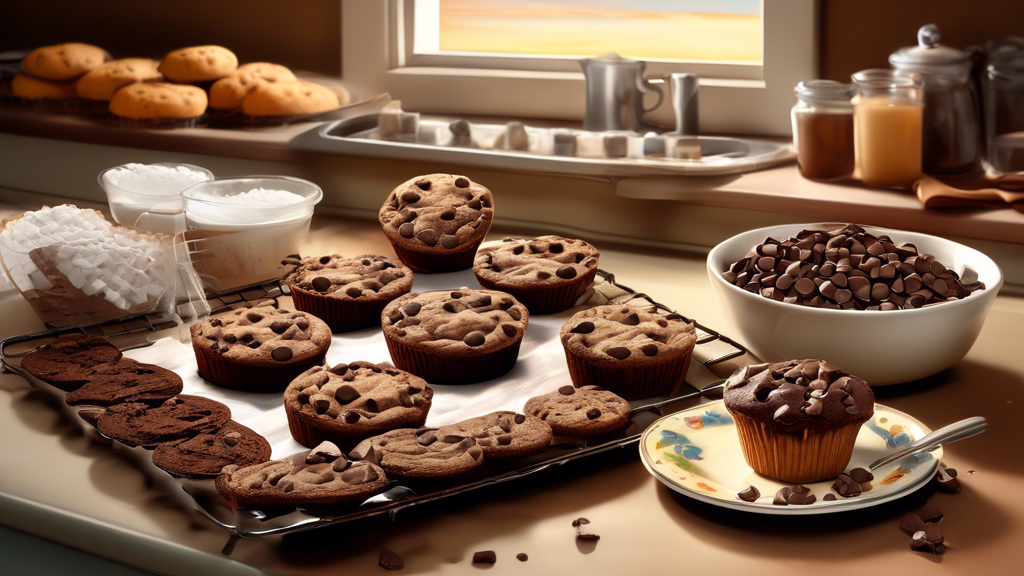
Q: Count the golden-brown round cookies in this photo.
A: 7